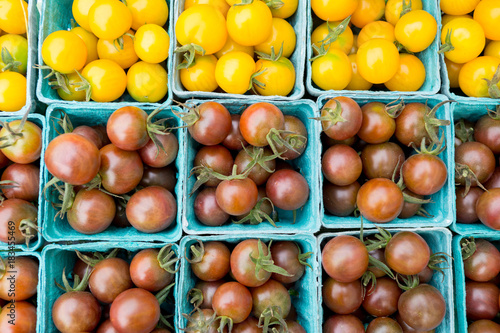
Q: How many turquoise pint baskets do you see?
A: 15